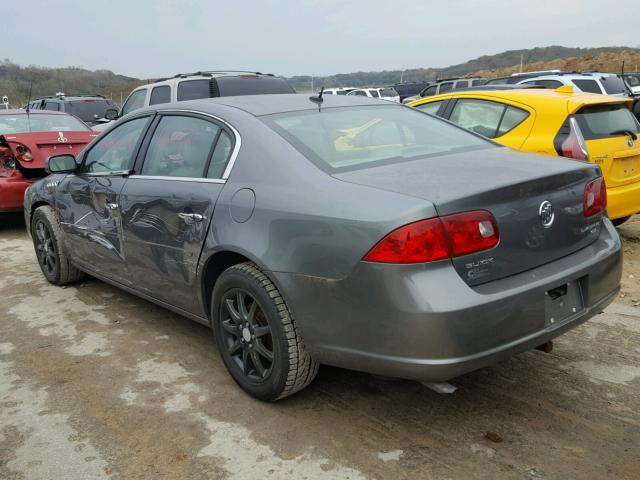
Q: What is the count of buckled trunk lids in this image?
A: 1